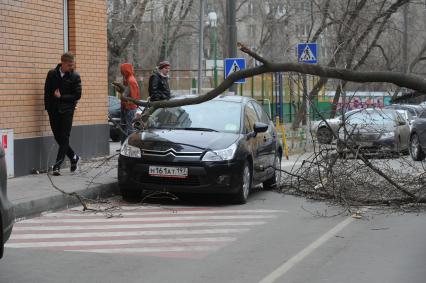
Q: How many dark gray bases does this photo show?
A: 1